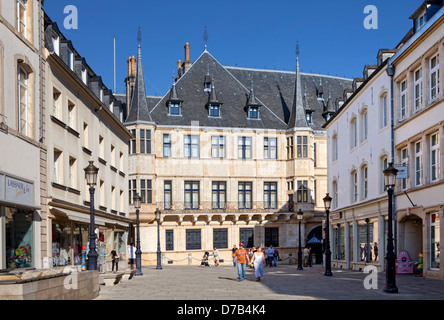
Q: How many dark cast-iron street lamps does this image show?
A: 6